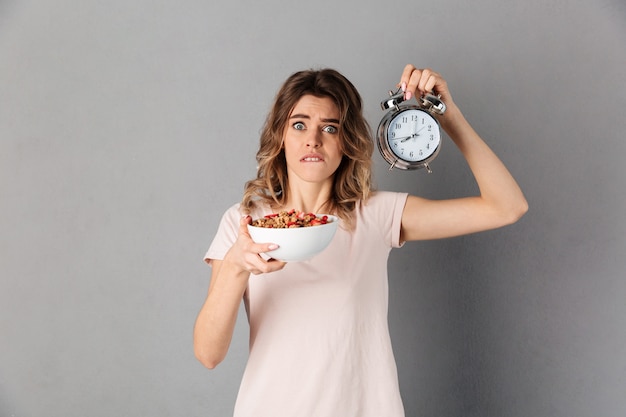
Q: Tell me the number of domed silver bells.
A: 2